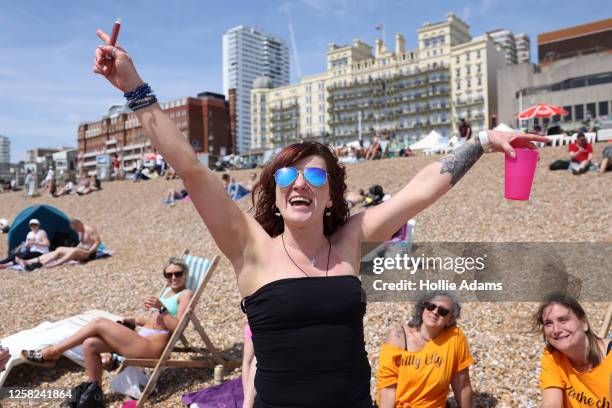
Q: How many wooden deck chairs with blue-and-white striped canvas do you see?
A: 1